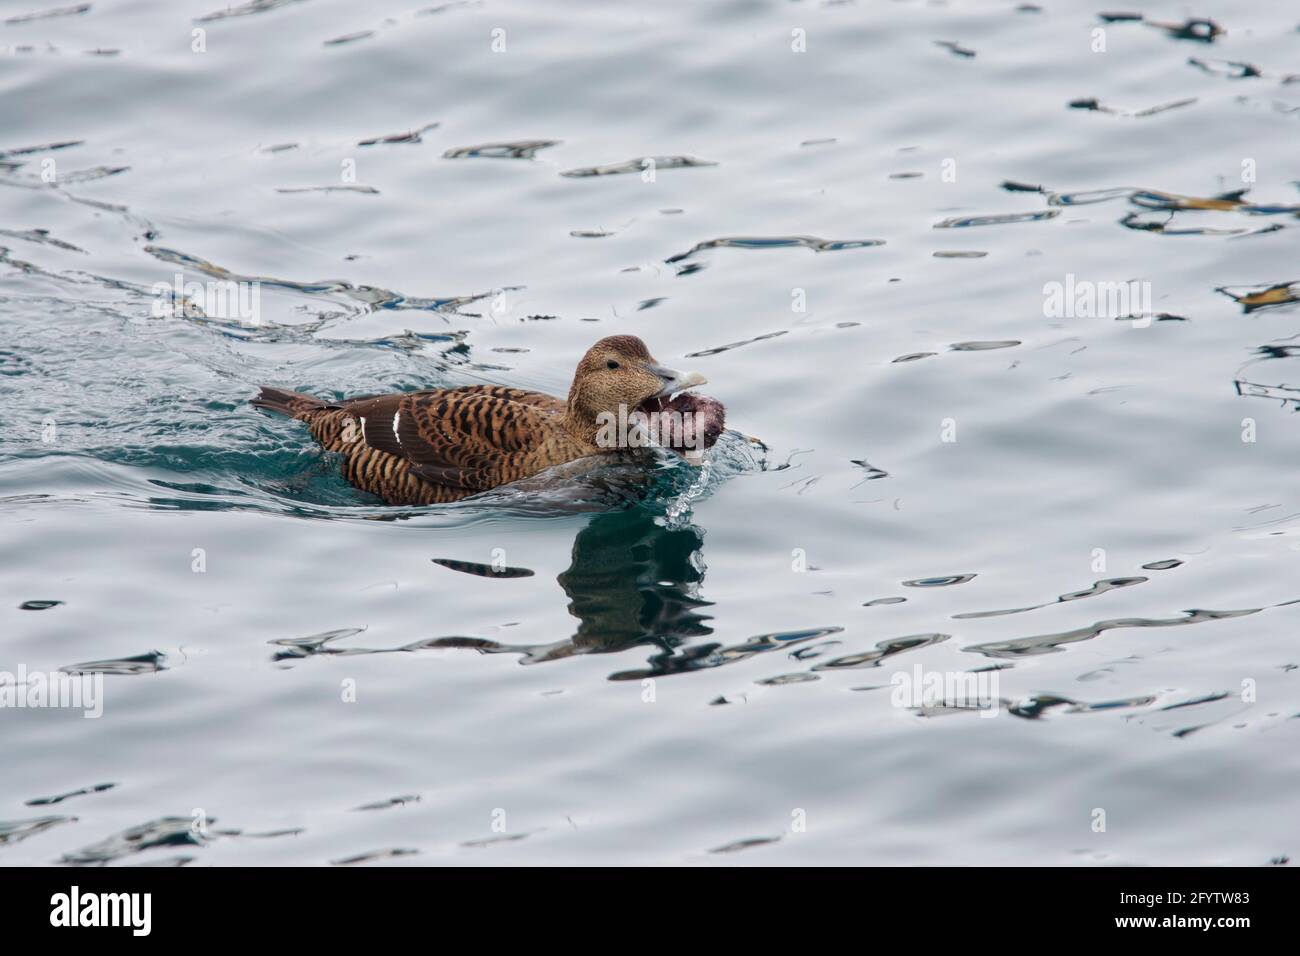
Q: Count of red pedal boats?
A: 0